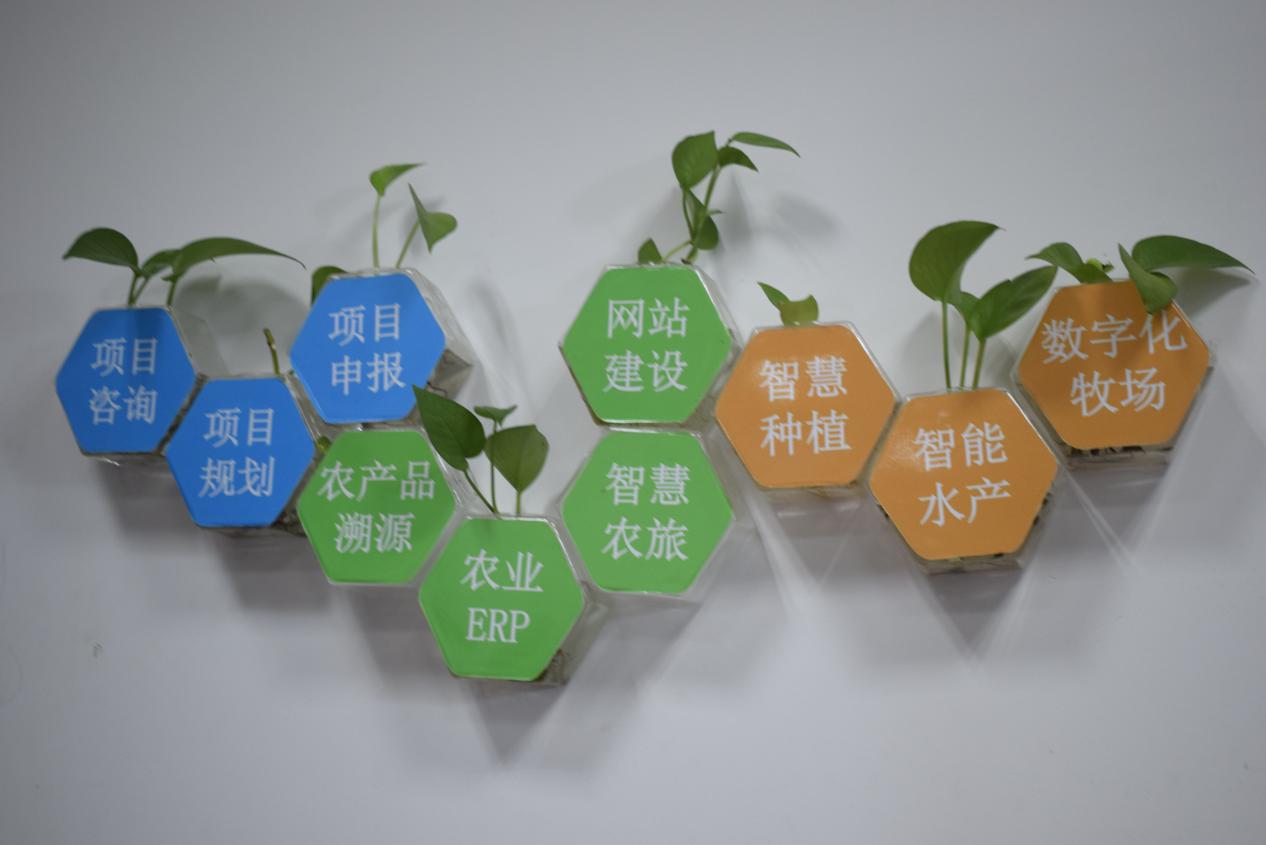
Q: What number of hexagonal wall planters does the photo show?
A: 10